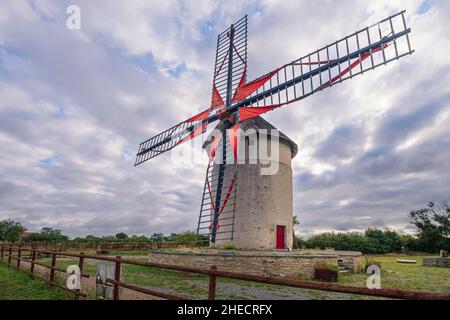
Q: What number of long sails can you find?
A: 4